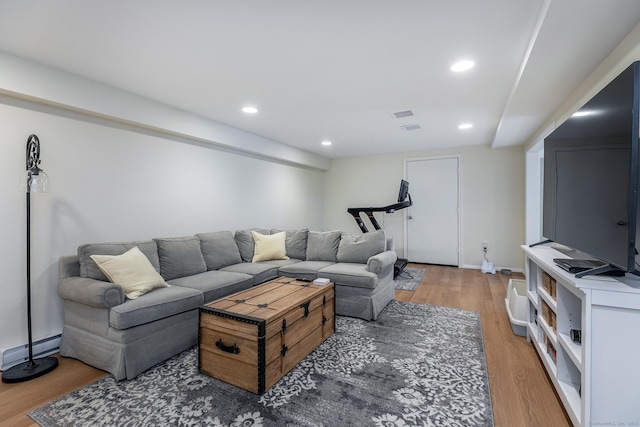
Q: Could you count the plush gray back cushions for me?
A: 7